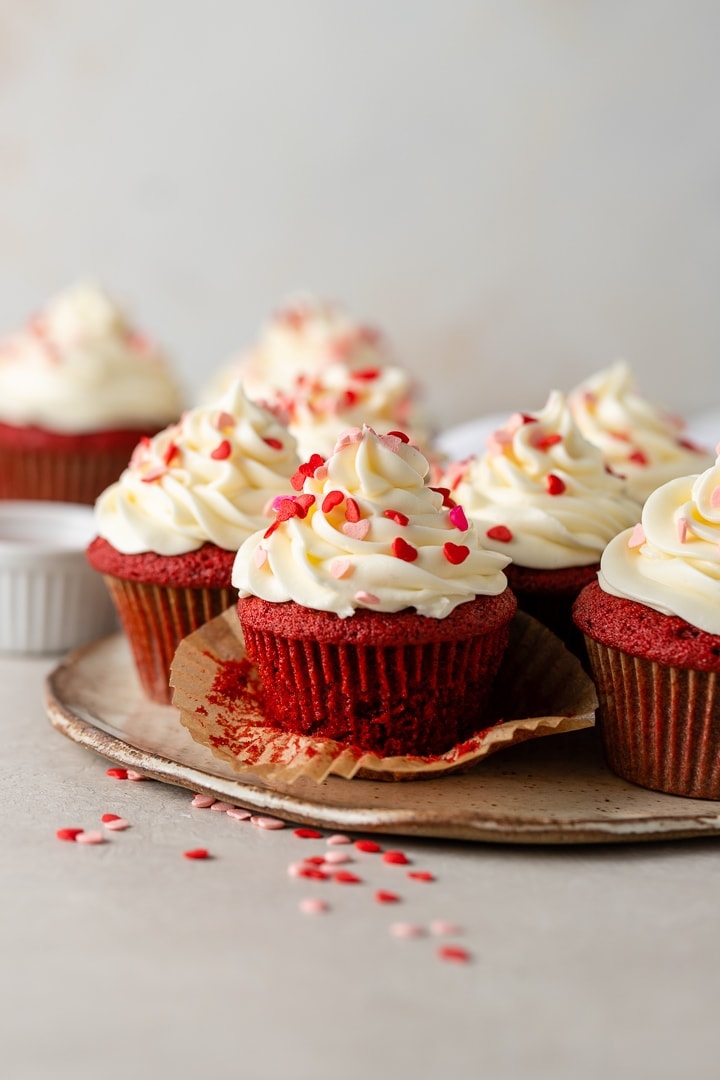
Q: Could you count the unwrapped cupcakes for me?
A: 1